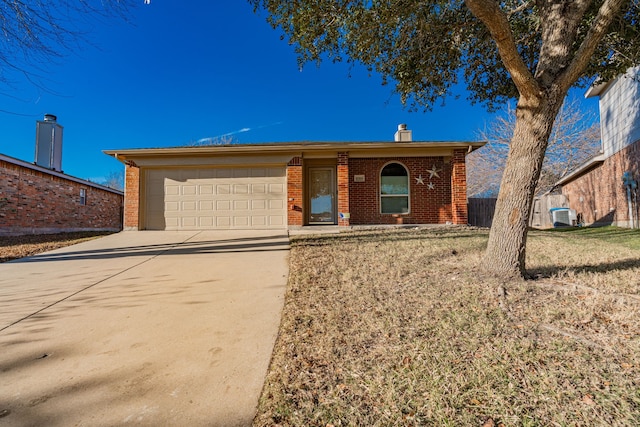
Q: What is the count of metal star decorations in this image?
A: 3